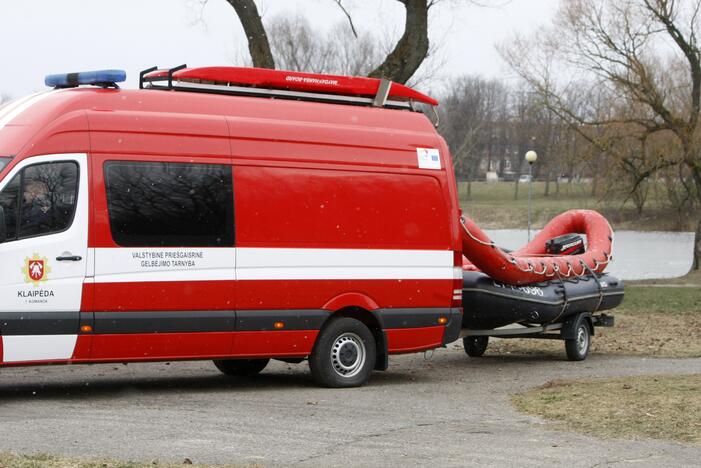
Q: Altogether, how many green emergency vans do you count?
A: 0